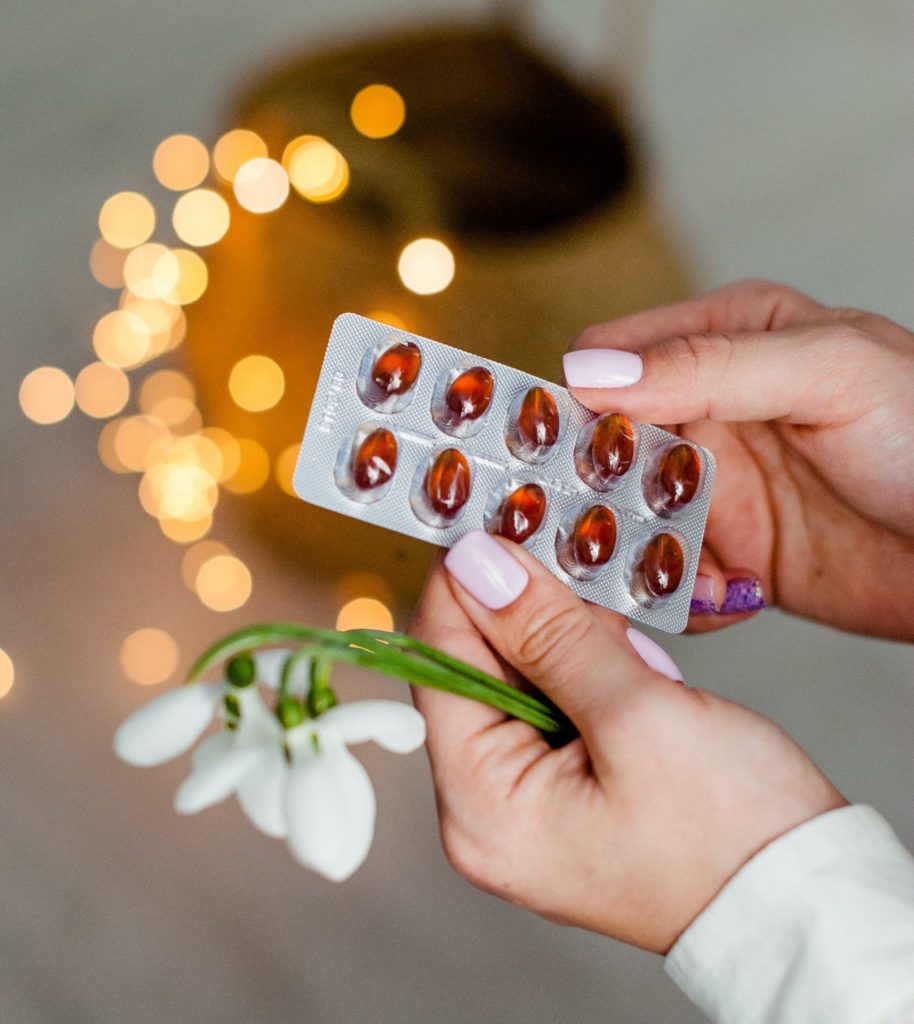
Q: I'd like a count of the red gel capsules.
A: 10